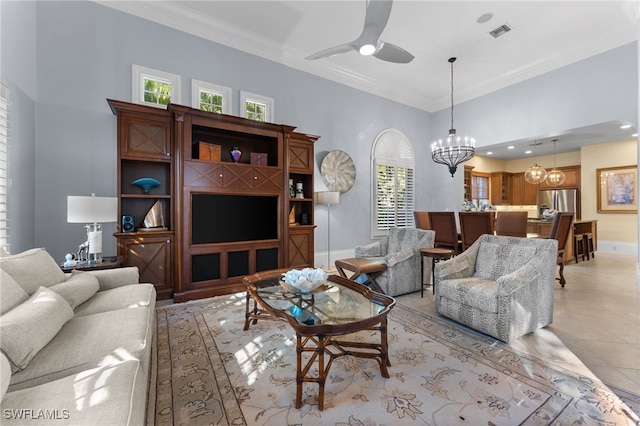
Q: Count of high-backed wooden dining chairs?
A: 5